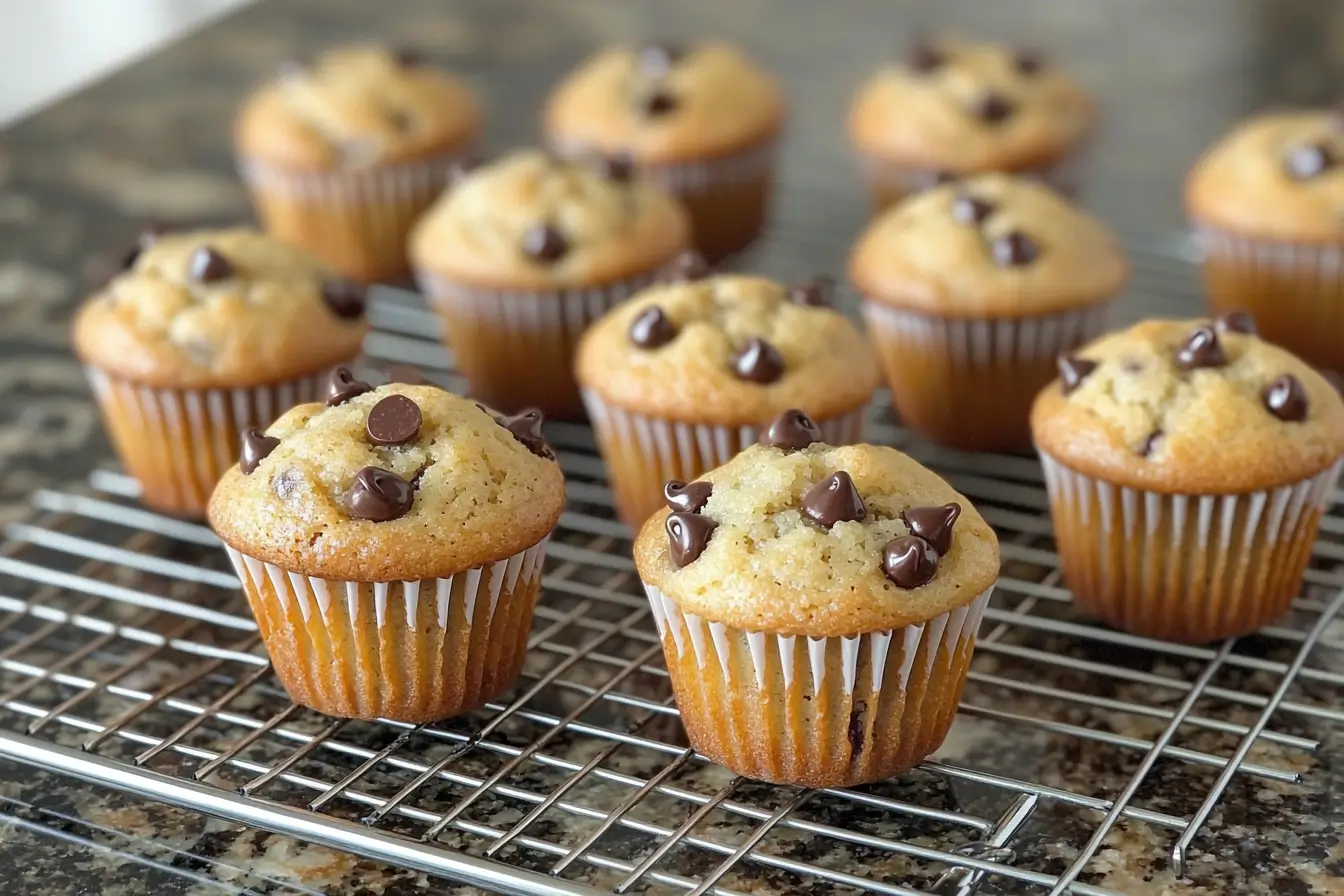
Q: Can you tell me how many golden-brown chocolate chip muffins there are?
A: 11